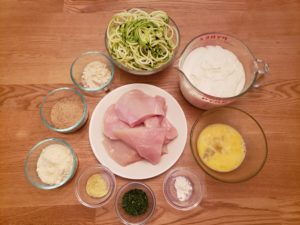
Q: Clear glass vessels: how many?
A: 9